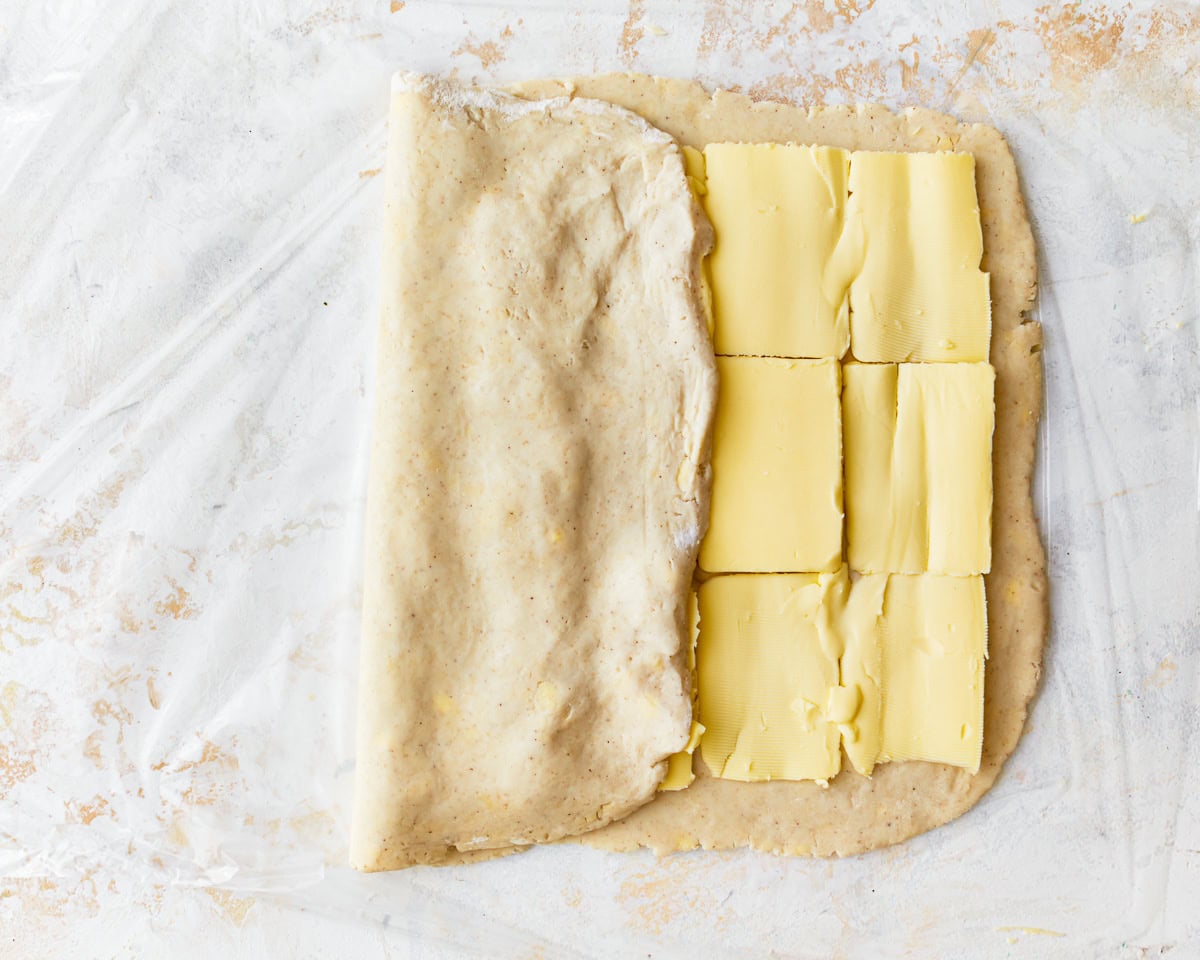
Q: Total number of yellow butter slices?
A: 6